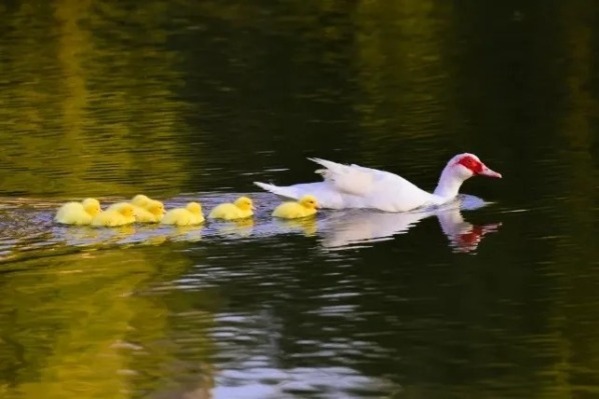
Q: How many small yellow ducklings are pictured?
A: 7